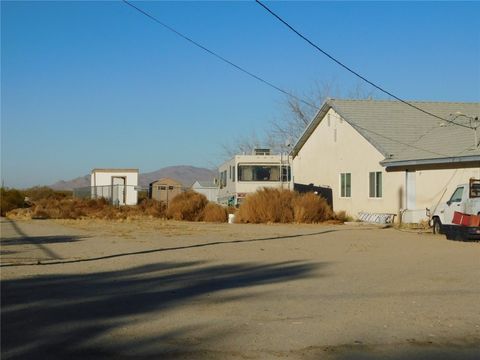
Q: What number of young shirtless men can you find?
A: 0